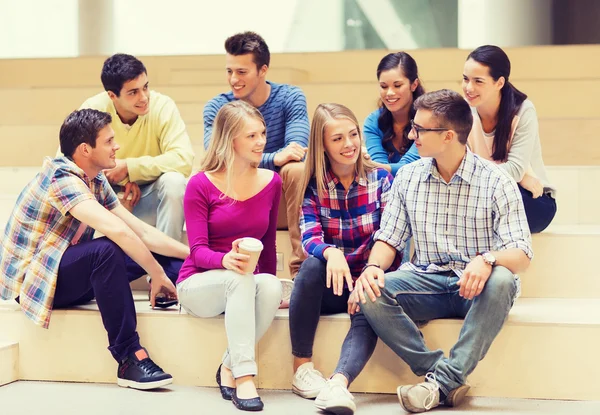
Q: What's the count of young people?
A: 8